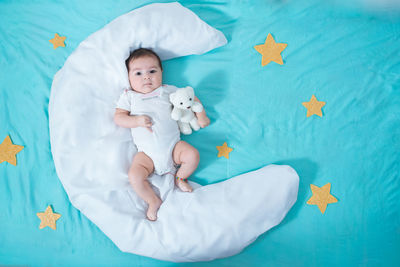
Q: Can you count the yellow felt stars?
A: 7